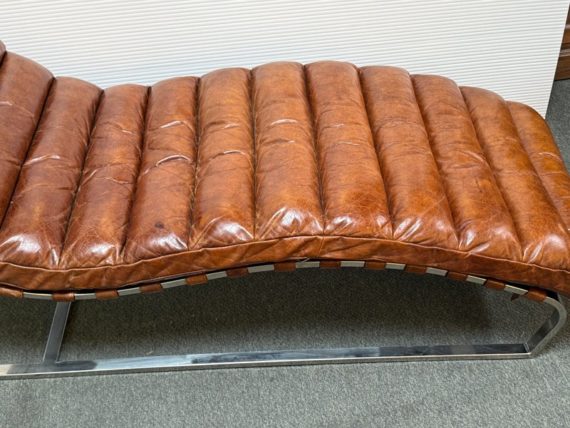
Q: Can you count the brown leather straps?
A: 13